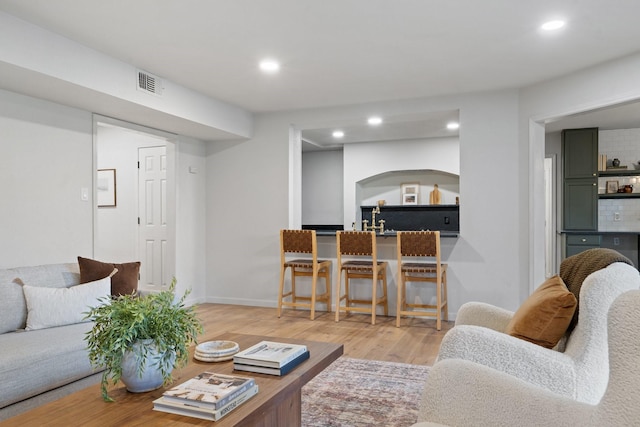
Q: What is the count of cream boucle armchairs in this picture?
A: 2